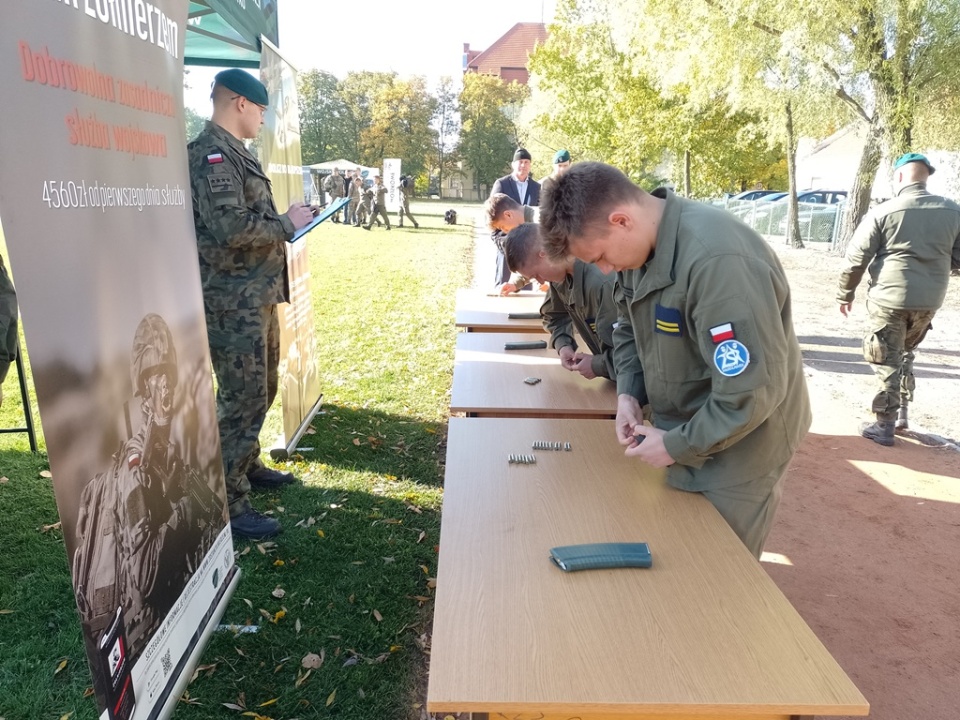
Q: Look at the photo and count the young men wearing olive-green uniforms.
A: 3